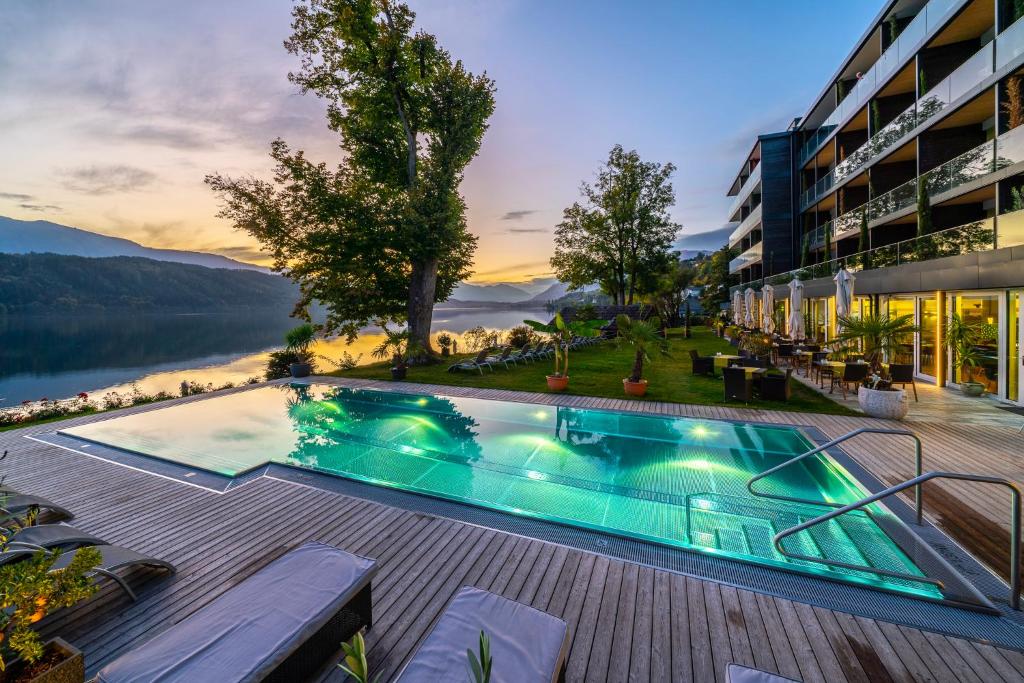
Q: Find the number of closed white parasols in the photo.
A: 5